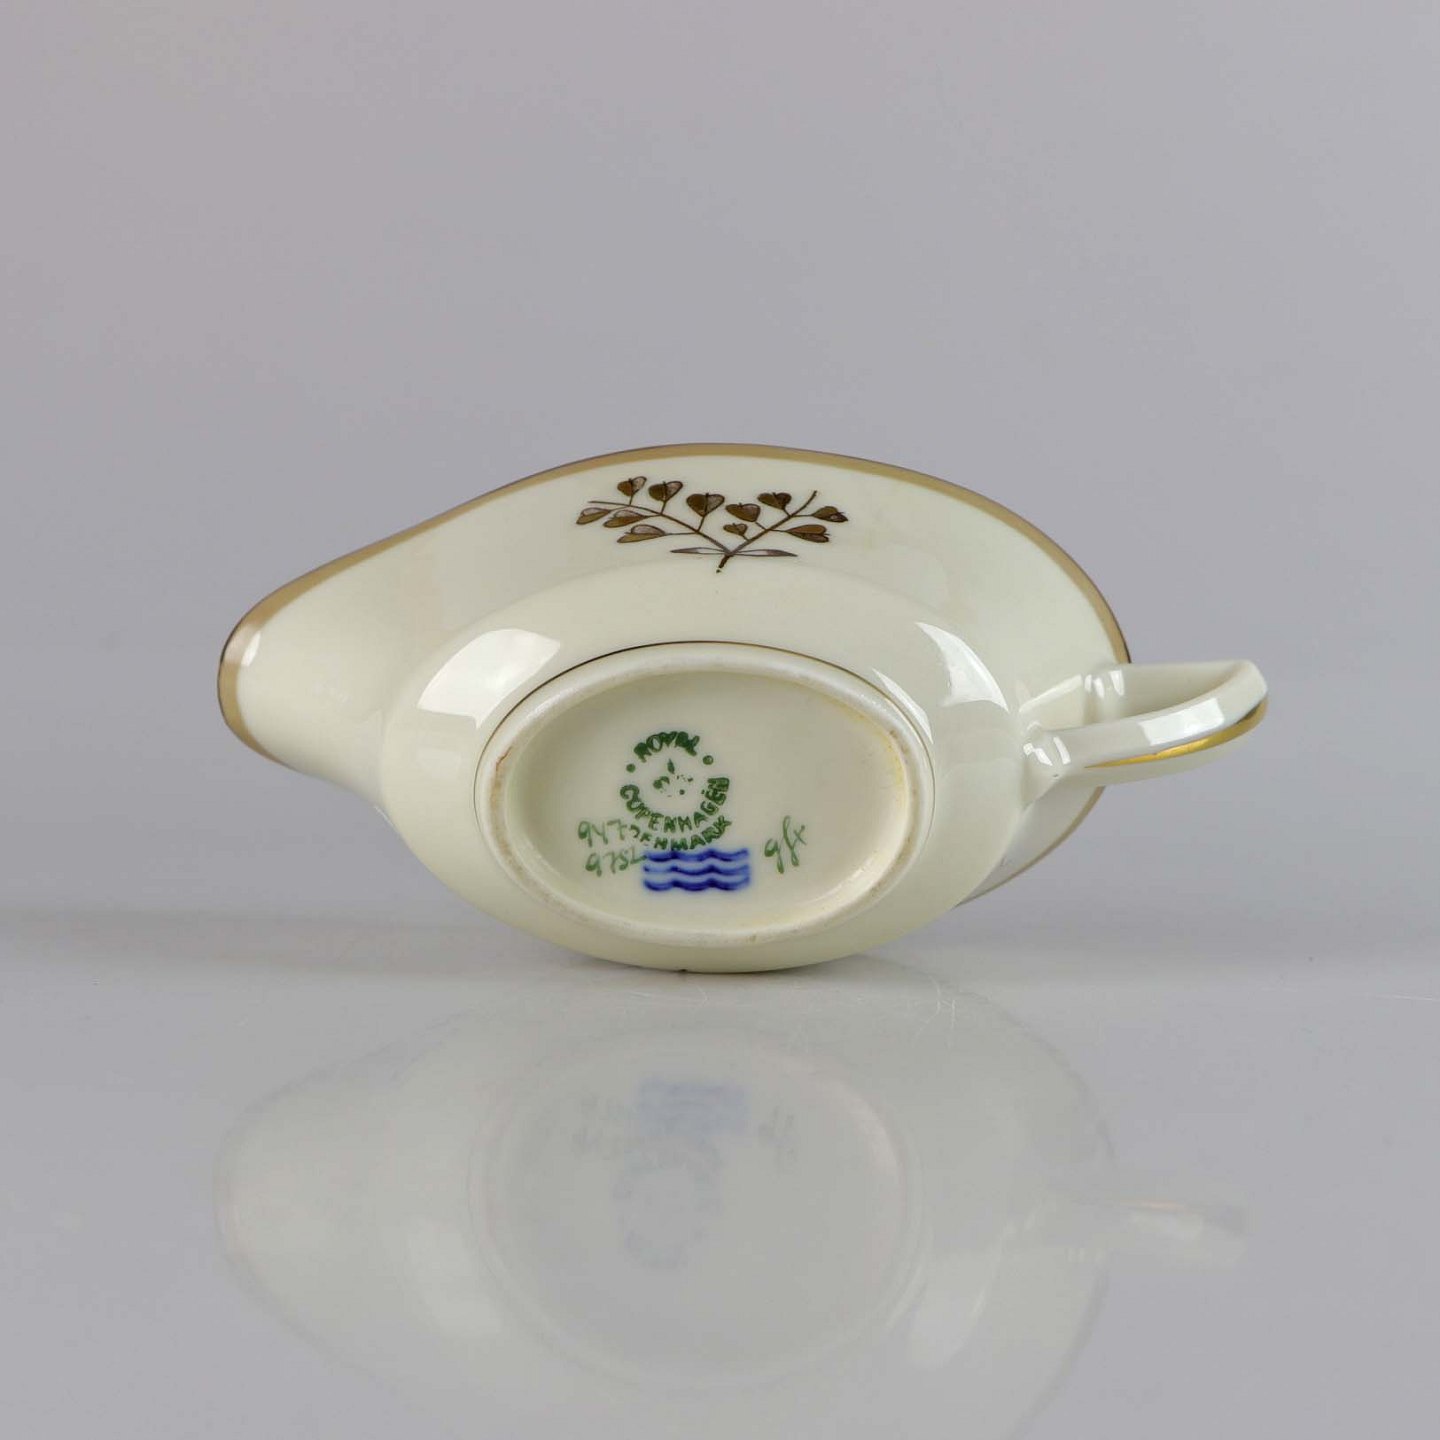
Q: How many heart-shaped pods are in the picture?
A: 11